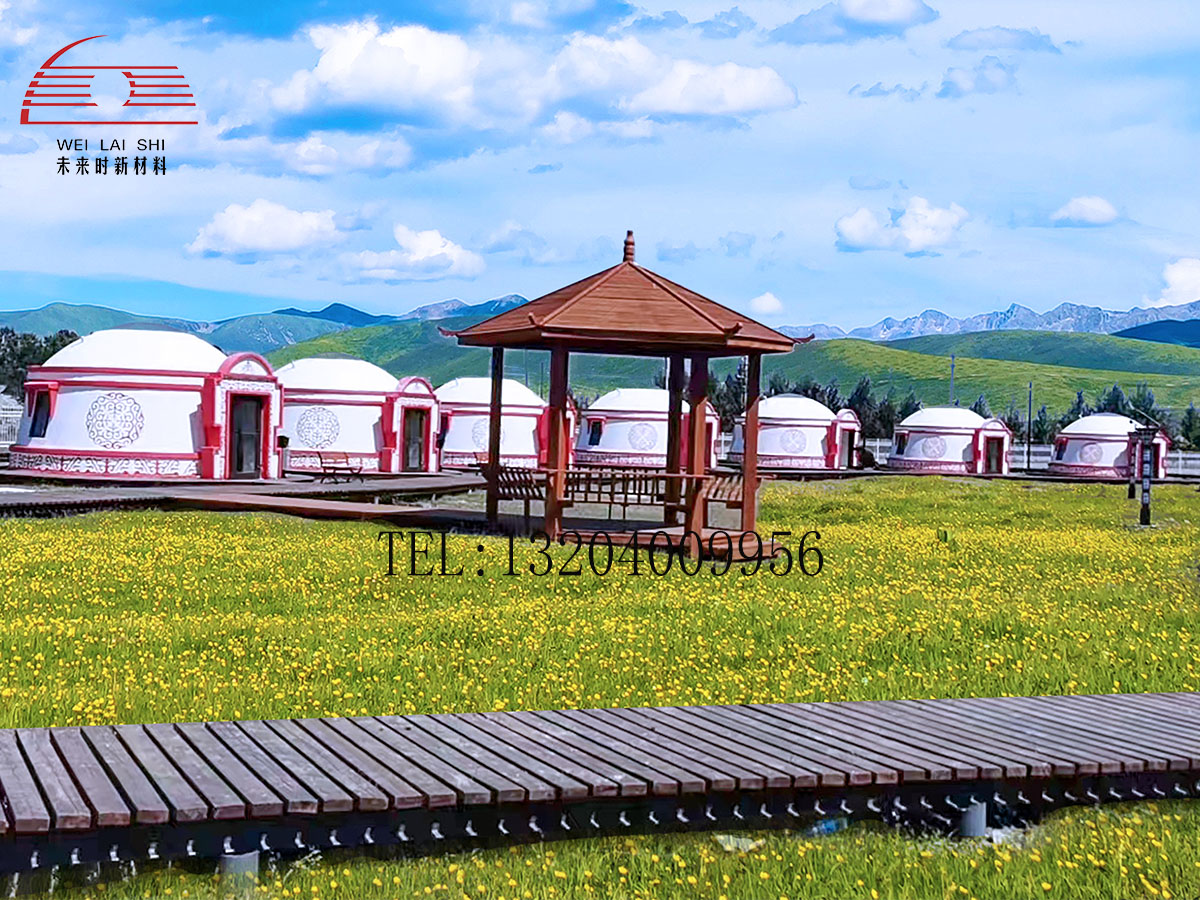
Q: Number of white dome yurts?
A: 7